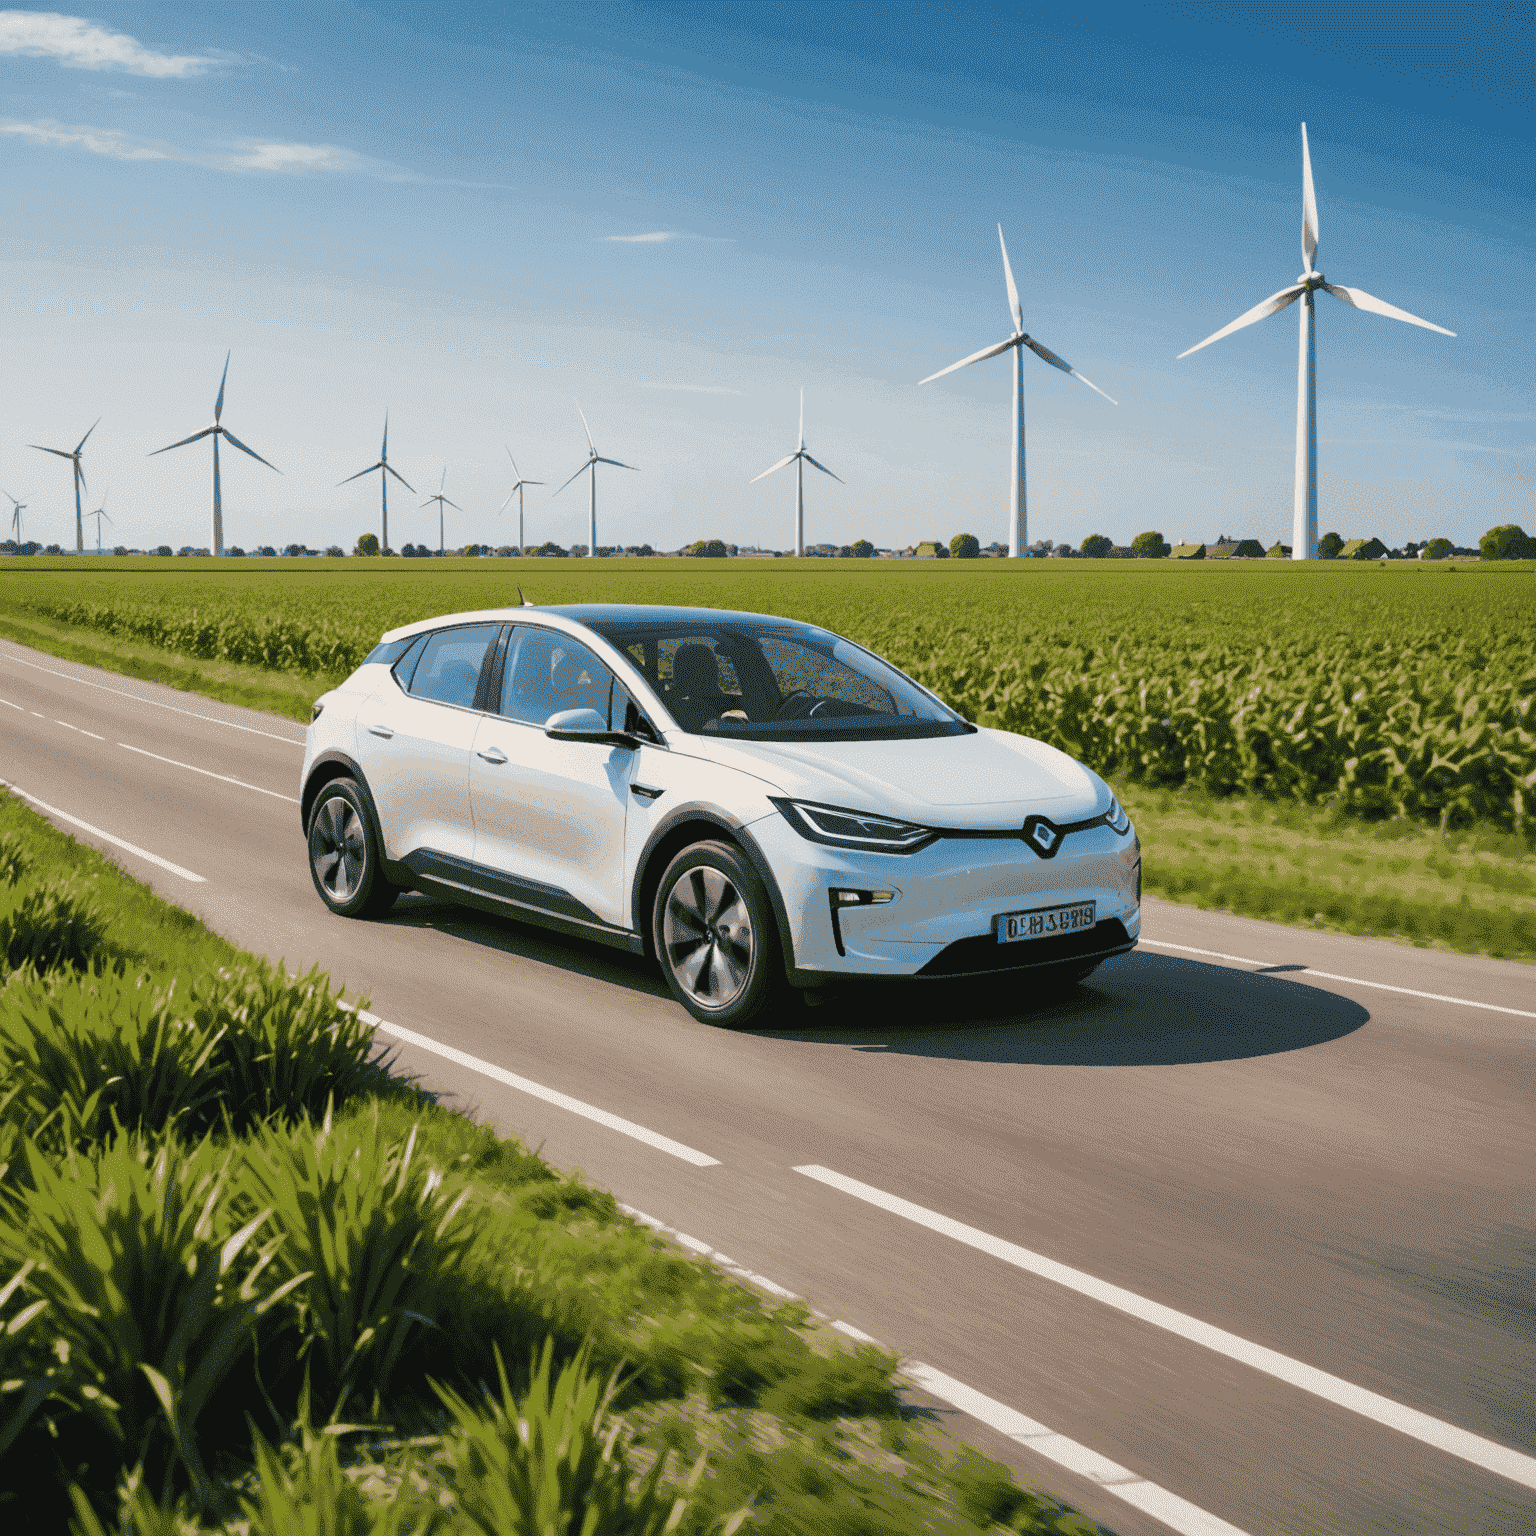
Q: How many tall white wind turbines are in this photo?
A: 11